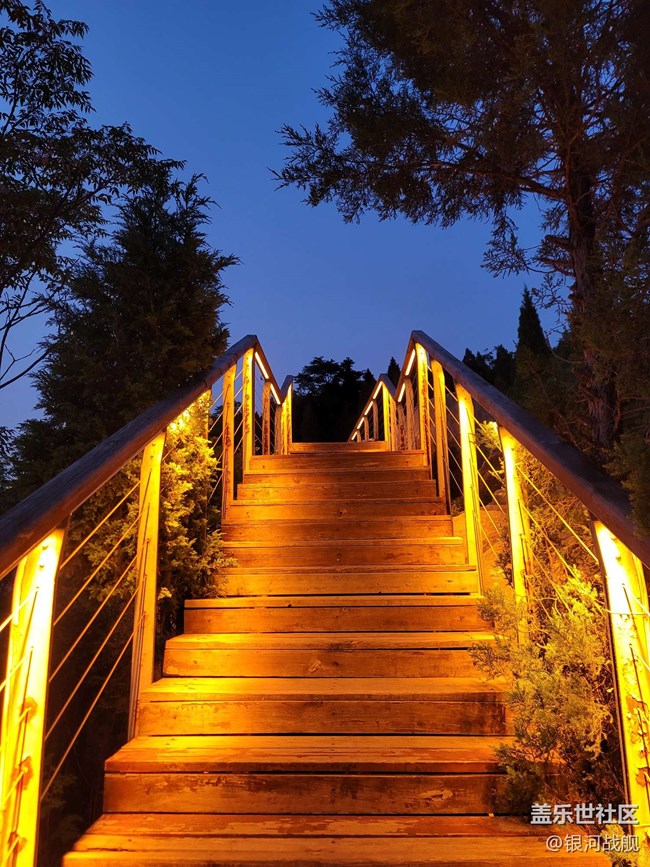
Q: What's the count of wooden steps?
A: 13